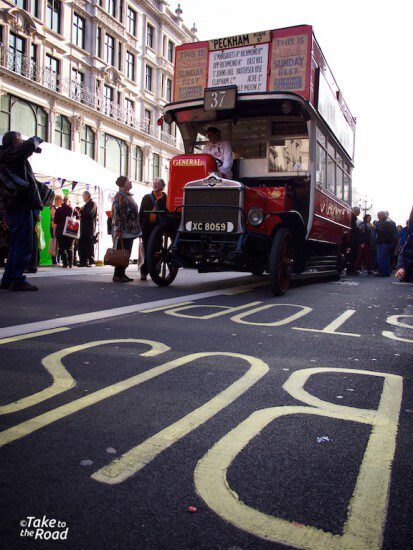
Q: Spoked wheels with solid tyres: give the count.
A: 2